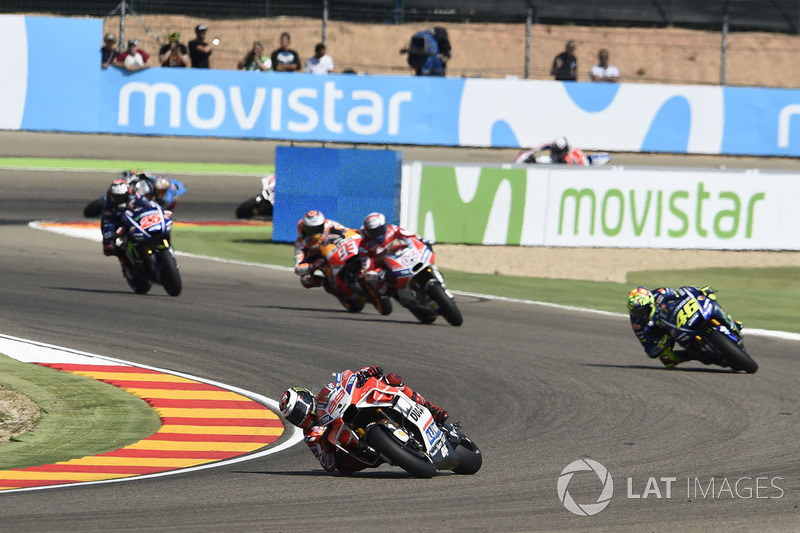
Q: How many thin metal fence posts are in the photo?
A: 4